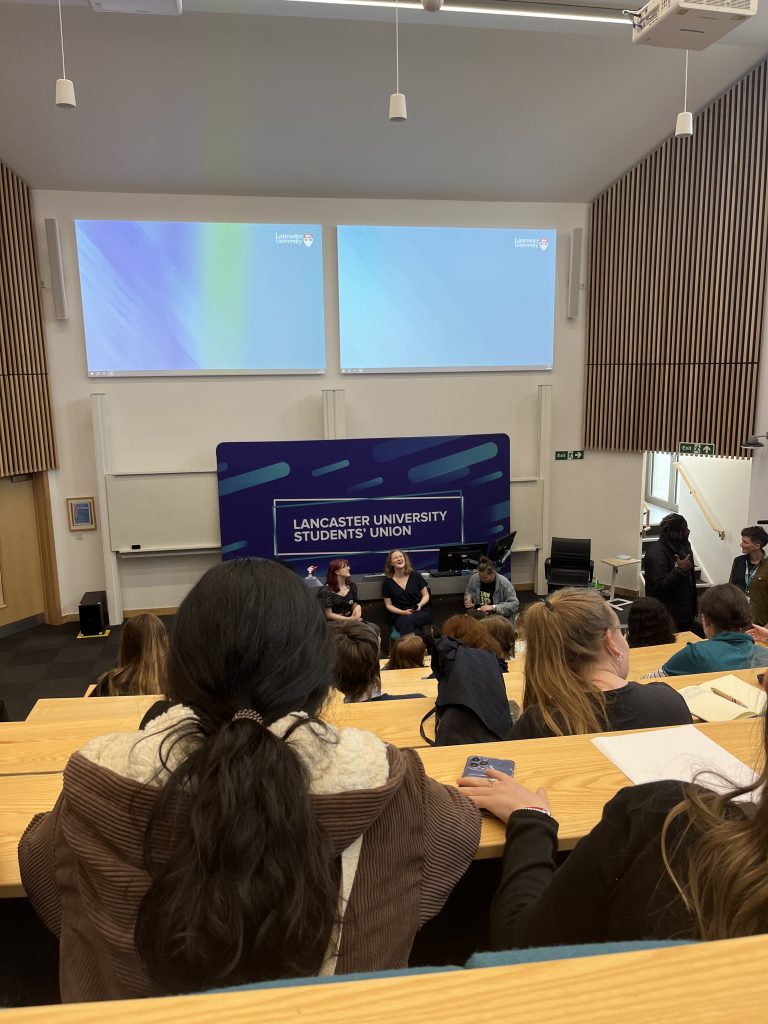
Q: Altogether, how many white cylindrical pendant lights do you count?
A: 3